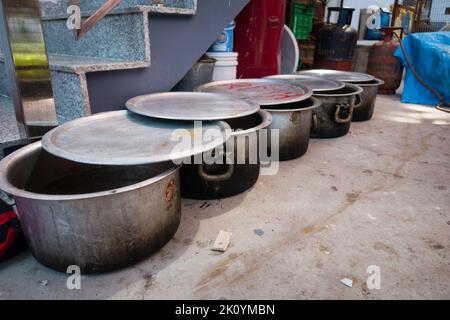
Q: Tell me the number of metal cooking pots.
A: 5